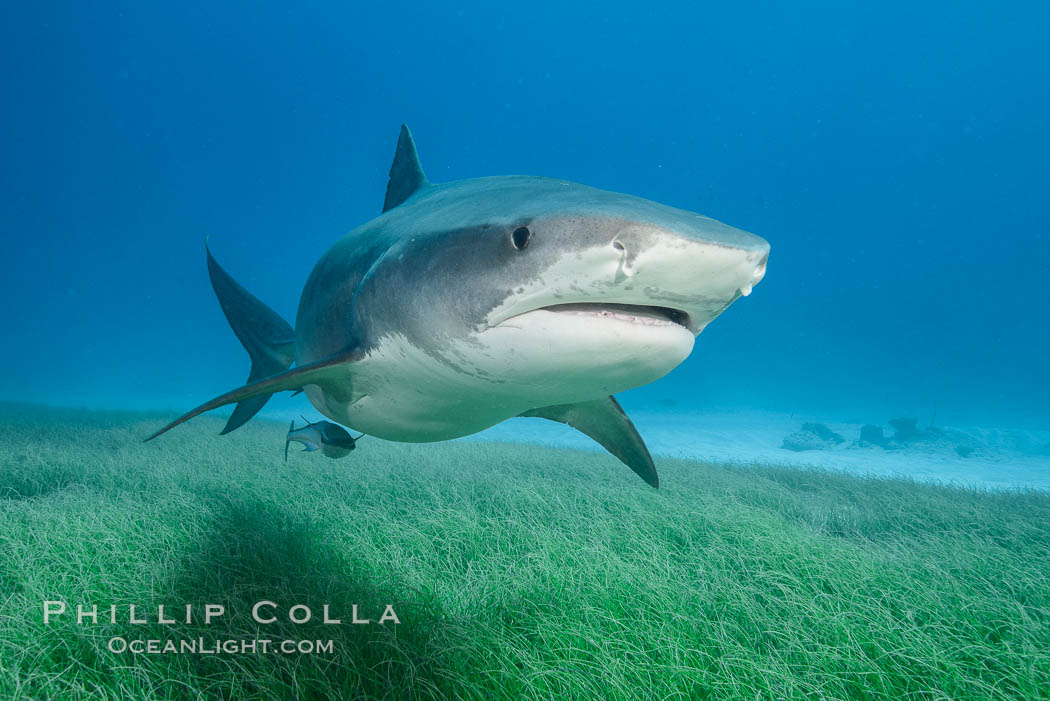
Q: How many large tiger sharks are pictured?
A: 1